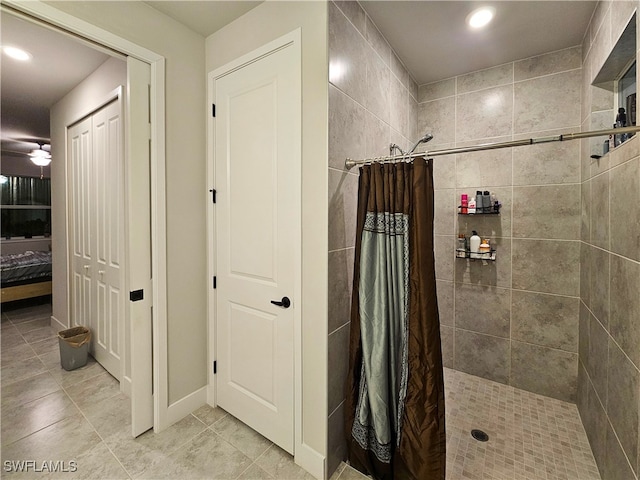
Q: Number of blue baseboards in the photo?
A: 0